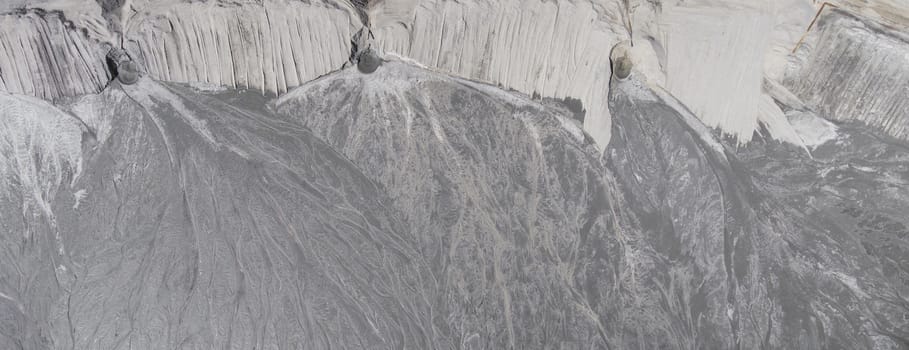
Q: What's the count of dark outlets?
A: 3